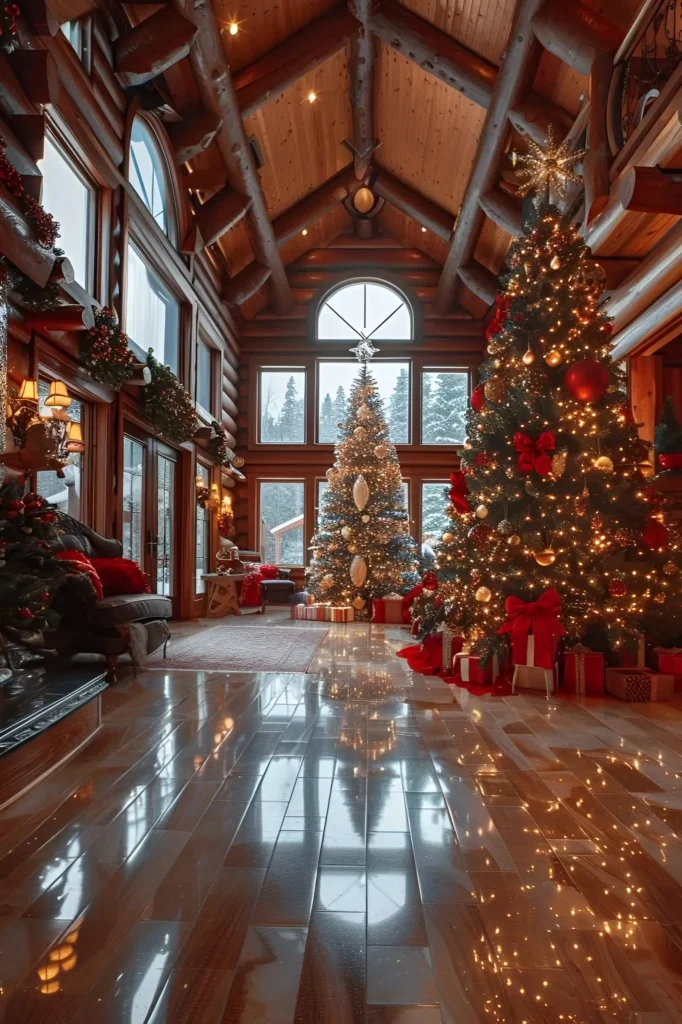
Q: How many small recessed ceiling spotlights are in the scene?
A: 4